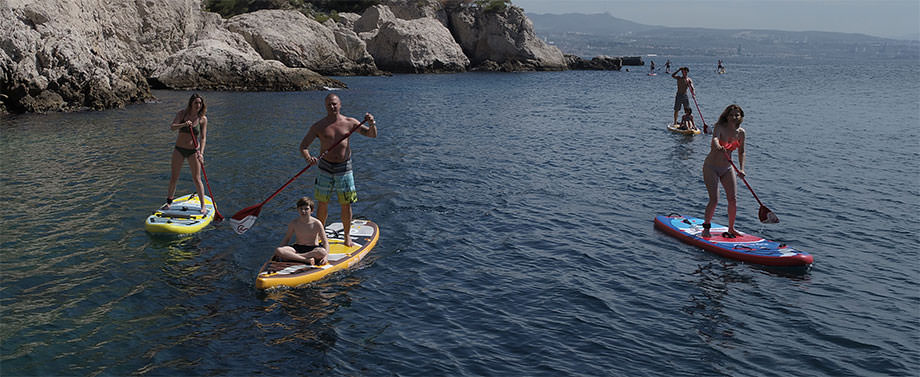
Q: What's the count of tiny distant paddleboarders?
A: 3